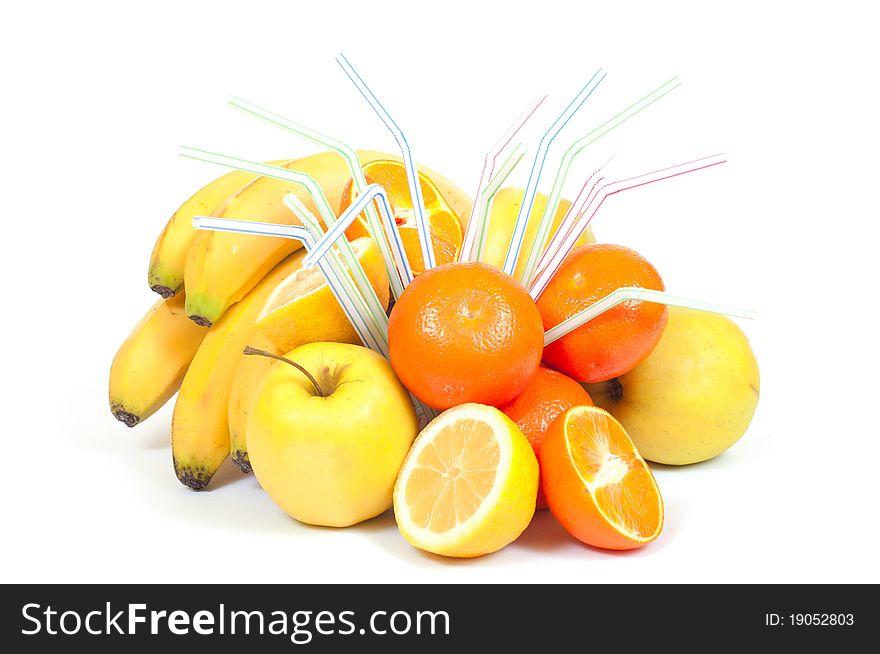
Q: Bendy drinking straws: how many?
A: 13